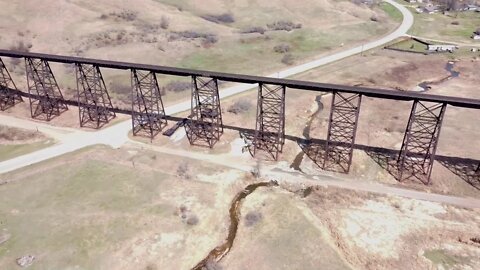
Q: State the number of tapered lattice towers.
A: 8